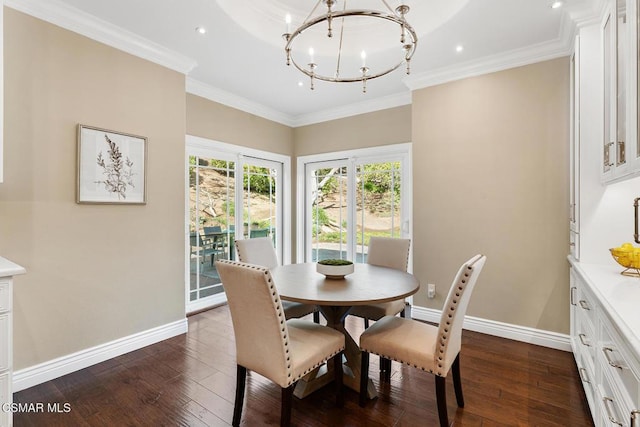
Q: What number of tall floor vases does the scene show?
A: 0